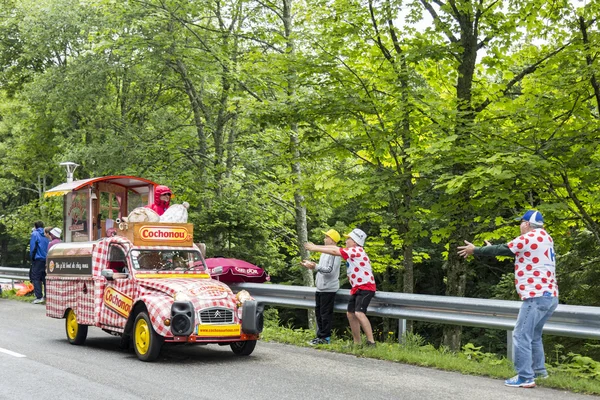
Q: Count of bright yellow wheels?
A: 2